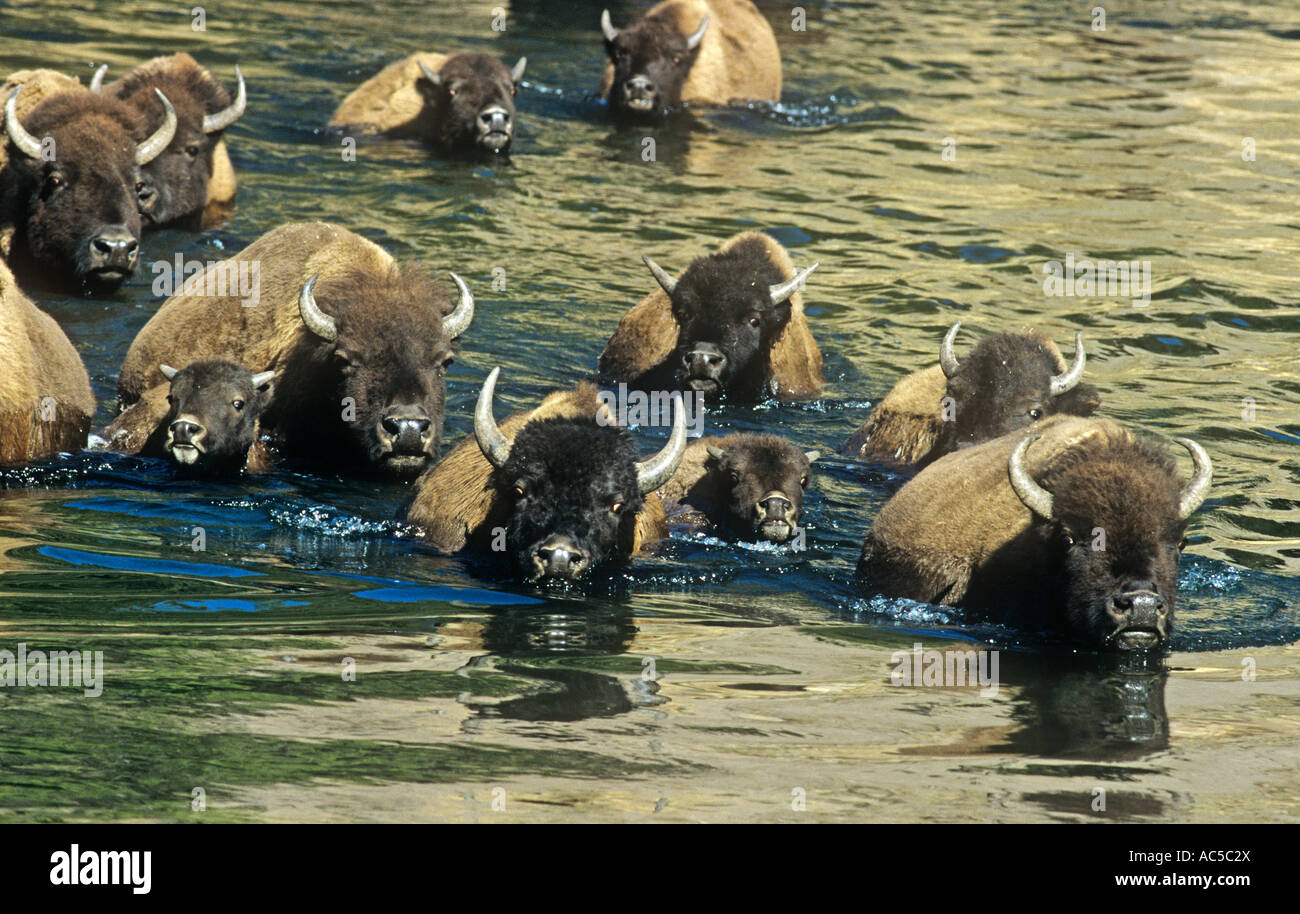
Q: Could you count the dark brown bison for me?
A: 12